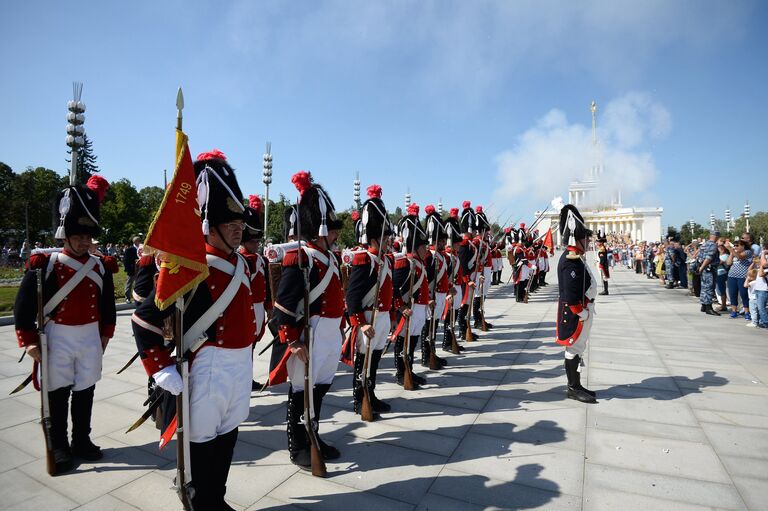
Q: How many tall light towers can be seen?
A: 9